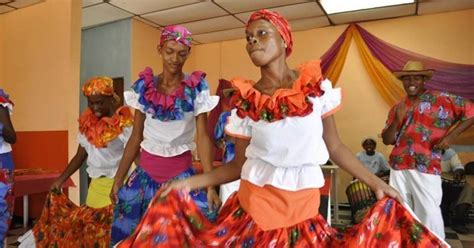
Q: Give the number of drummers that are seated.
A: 2